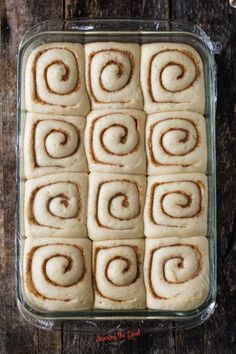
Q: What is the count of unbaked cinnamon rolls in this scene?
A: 12